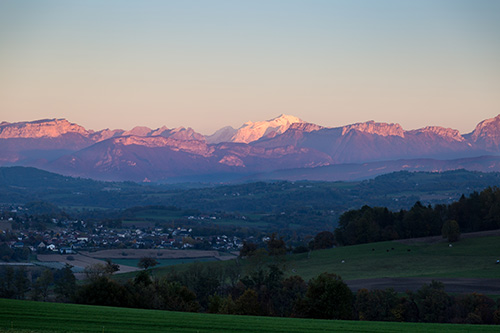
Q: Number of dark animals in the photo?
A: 4